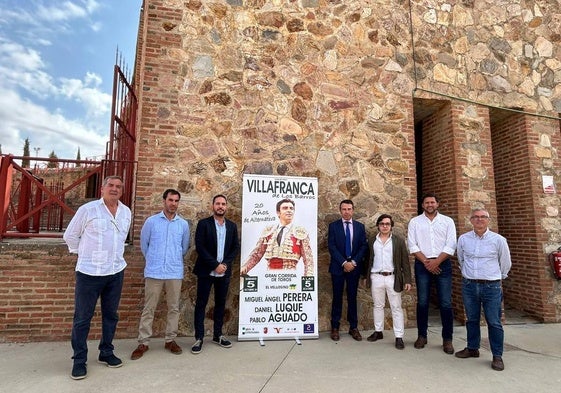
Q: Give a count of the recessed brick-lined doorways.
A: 2